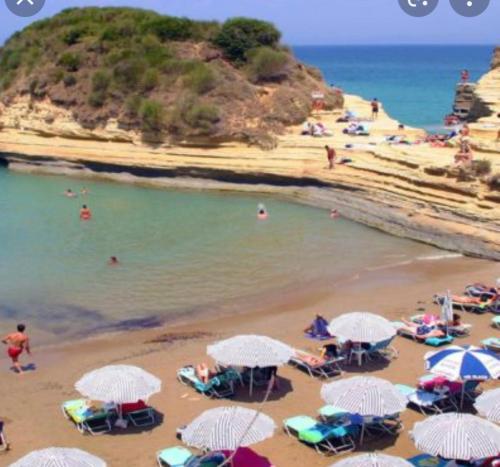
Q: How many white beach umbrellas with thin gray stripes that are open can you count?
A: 9